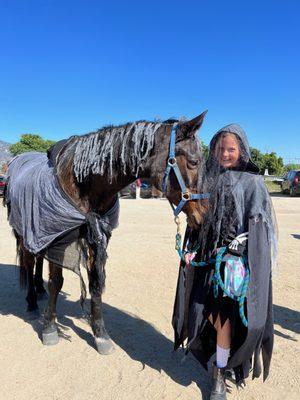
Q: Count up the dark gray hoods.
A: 1